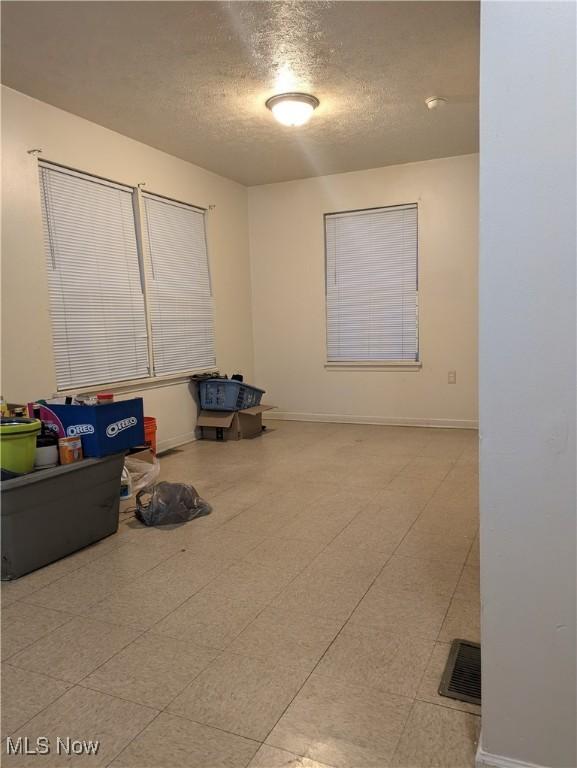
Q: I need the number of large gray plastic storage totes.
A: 1